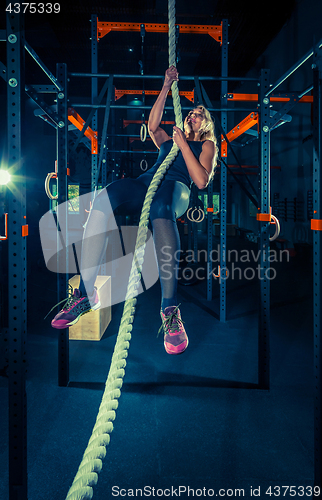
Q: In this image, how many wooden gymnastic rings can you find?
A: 6